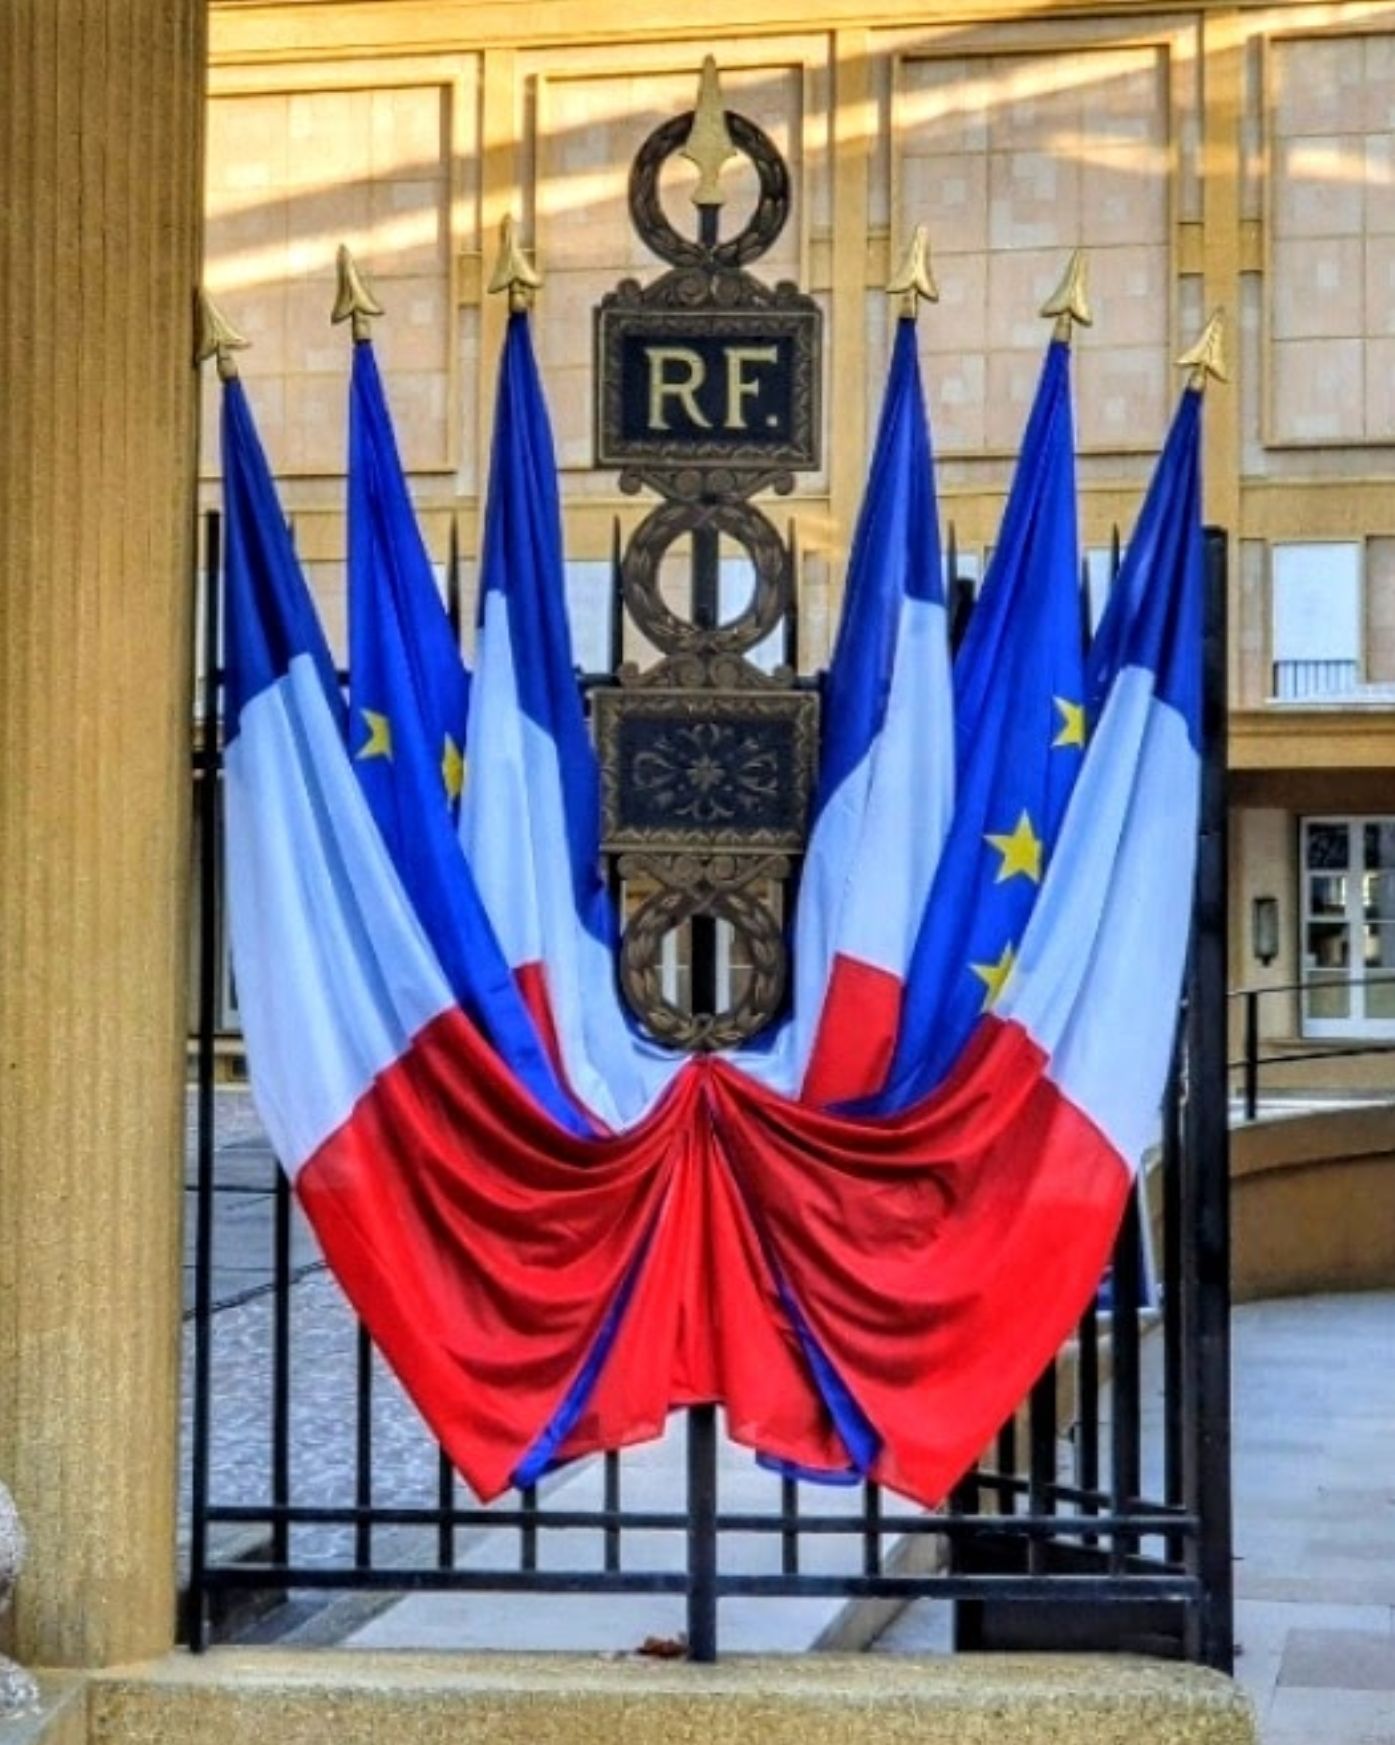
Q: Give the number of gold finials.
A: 7